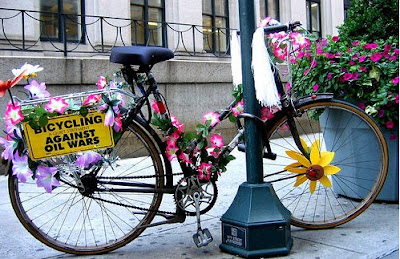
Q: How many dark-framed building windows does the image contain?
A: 5